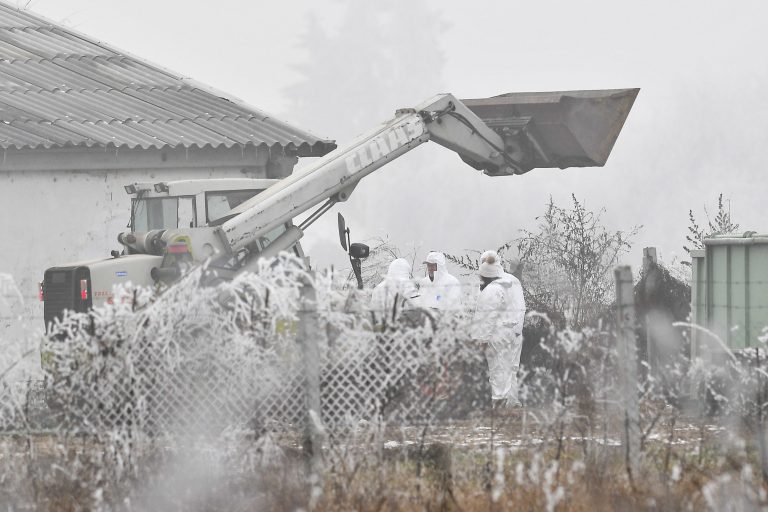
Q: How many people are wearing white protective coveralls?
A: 3